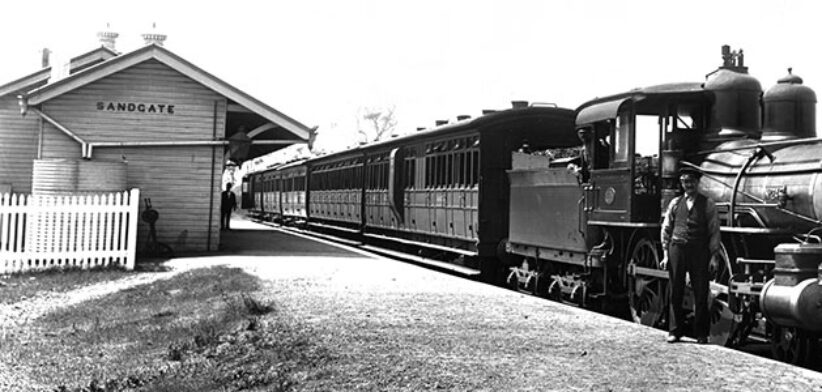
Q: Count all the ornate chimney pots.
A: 2